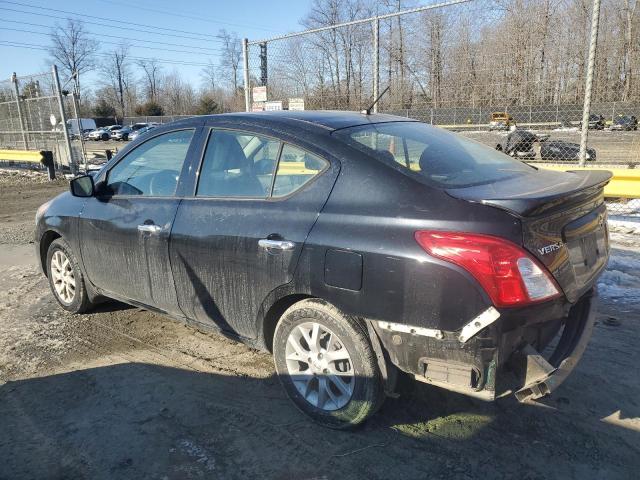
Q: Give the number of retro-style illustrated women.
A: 0